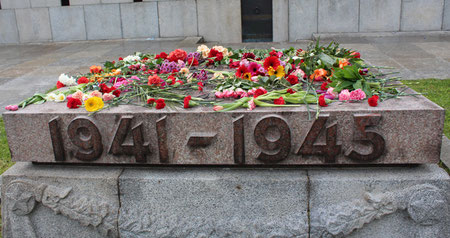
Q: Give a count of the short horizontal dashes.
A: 1